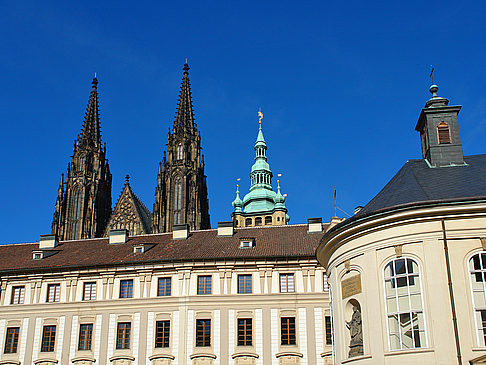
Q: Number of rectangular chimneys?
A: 5